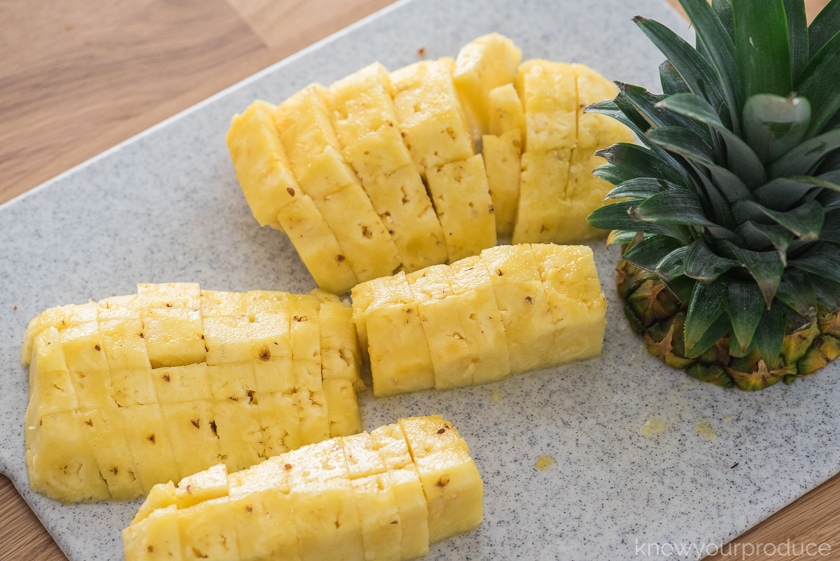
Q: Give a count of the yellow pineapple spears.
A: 4